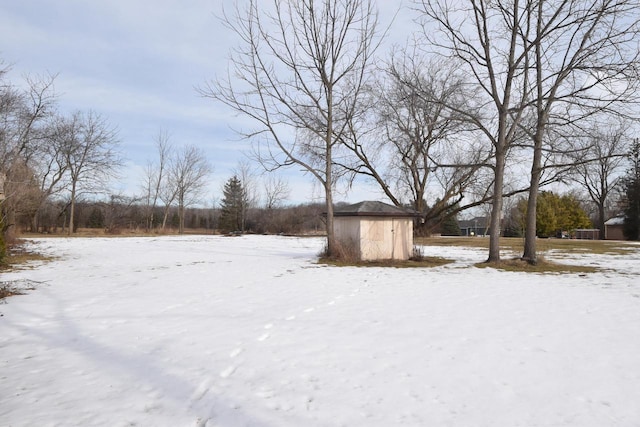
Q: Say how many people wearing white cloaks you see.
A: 0